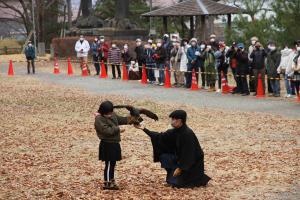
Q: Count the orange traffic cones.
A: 12